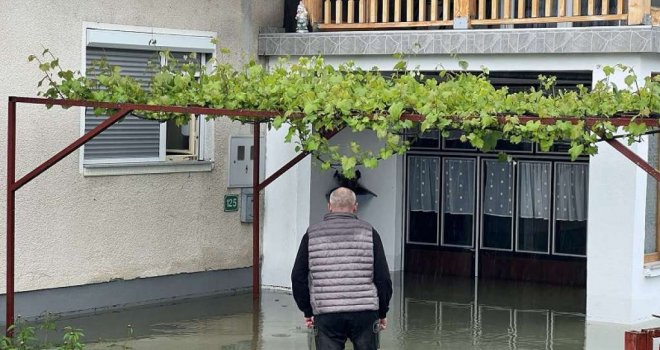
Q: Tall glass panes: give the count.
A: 5